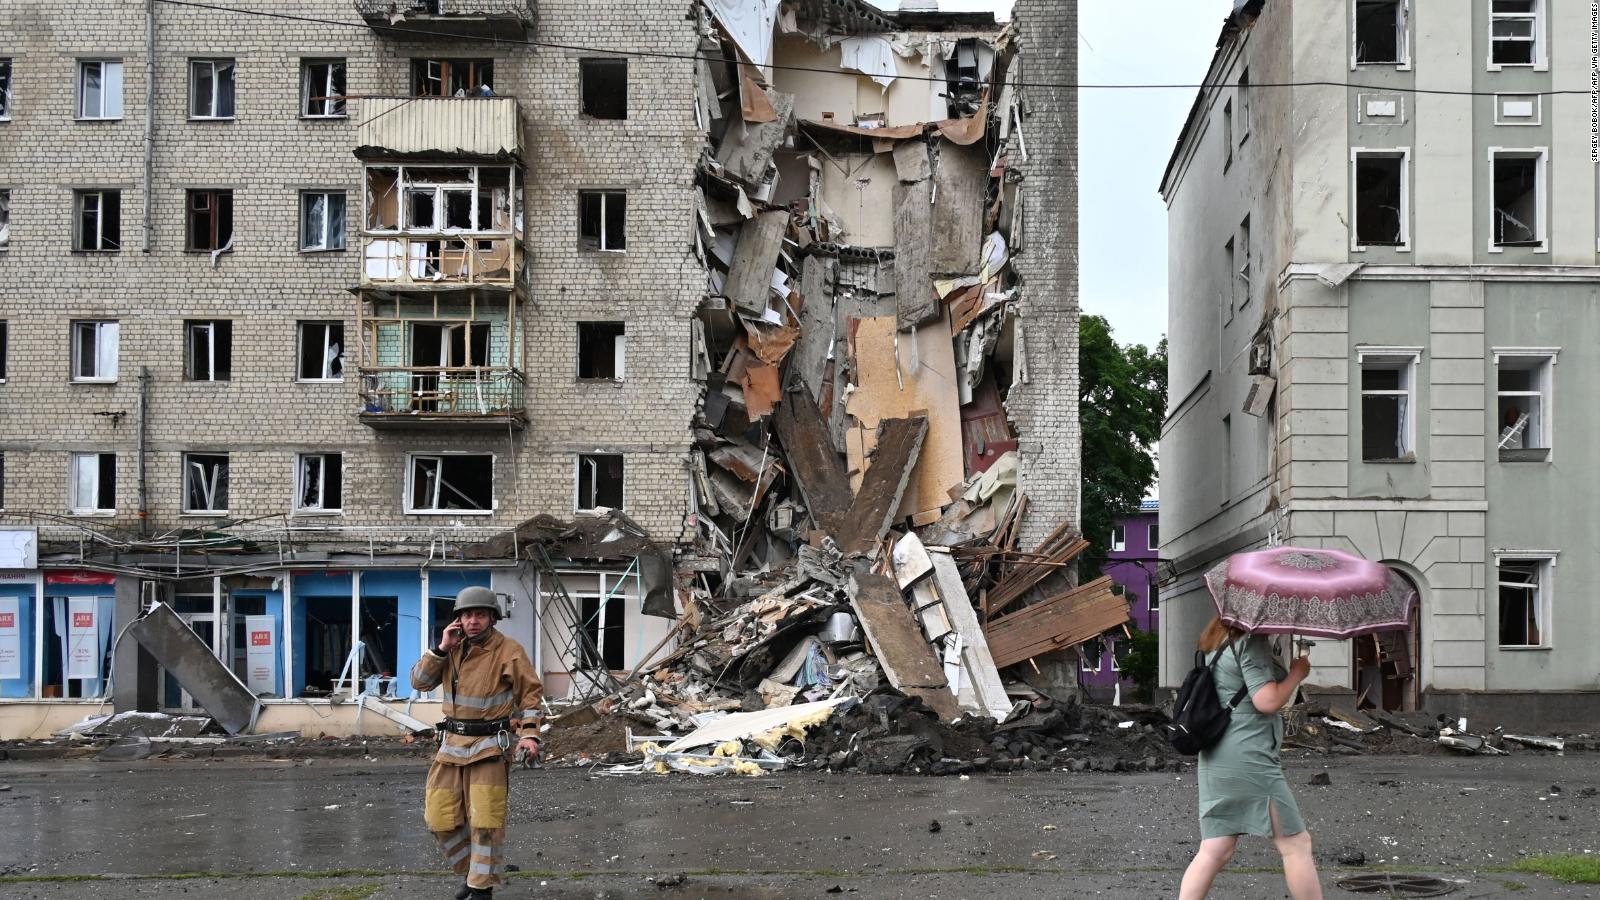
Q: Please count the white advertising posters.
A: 3